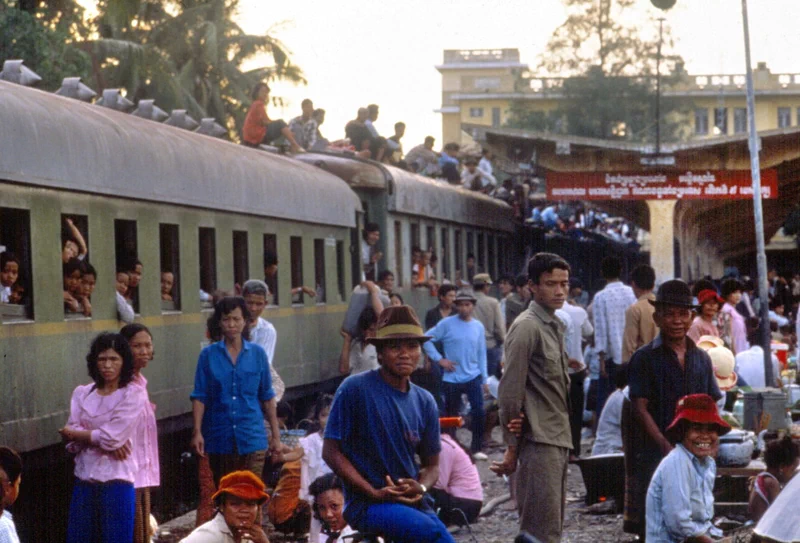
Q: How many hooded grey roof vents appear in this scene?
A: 6